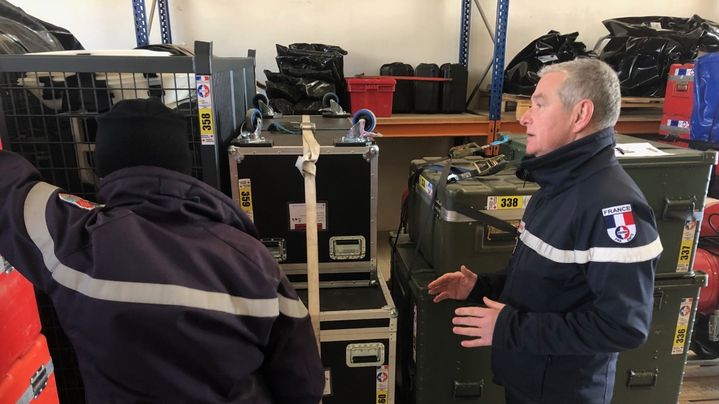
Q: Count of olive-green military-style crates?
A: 4